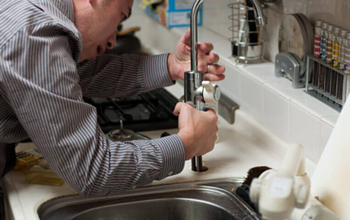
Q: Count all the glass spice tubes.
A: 6